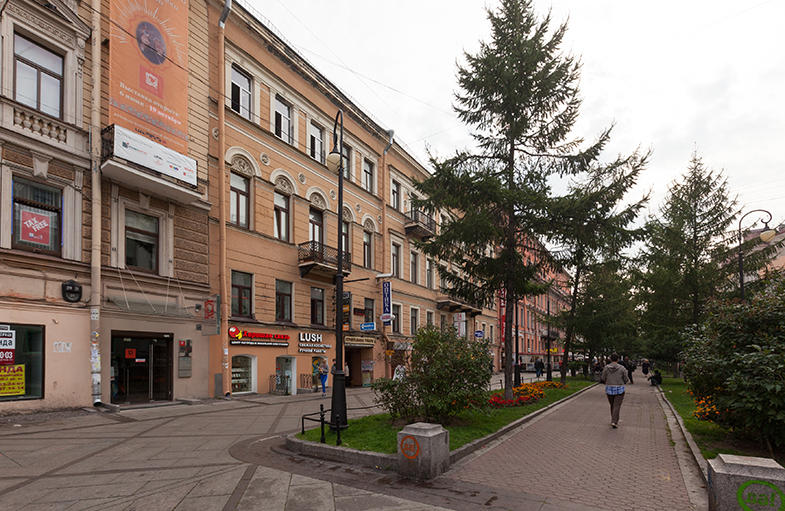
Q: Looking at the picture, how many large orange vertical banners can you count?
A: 1